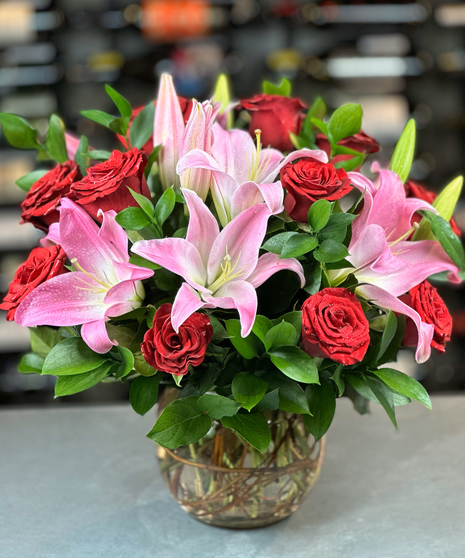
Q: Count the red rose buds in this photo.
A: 11